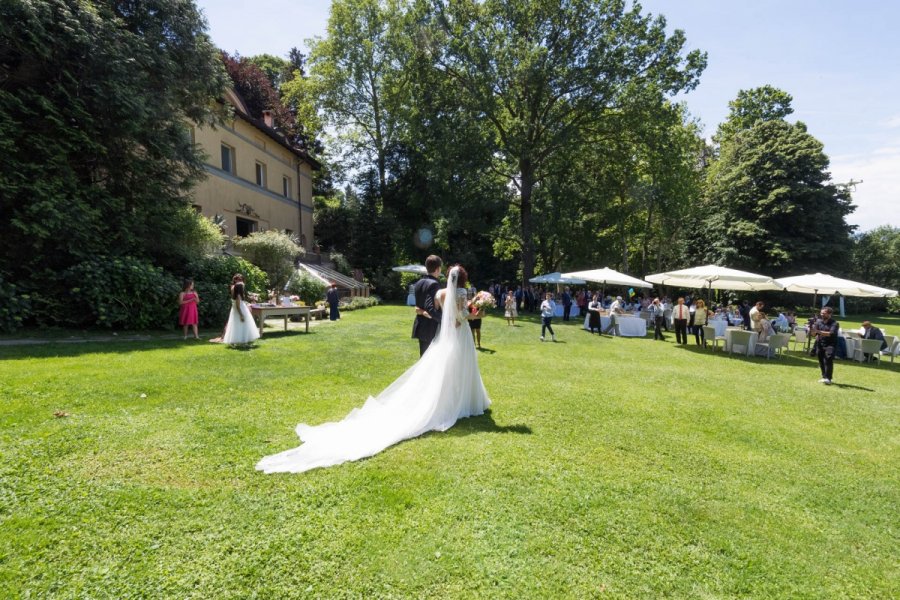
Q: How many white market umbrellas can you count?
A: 5